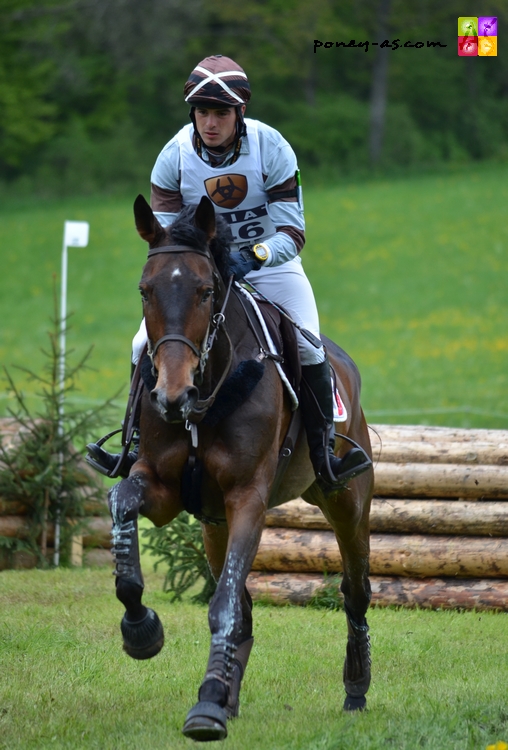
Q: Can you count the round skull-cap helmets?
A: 1